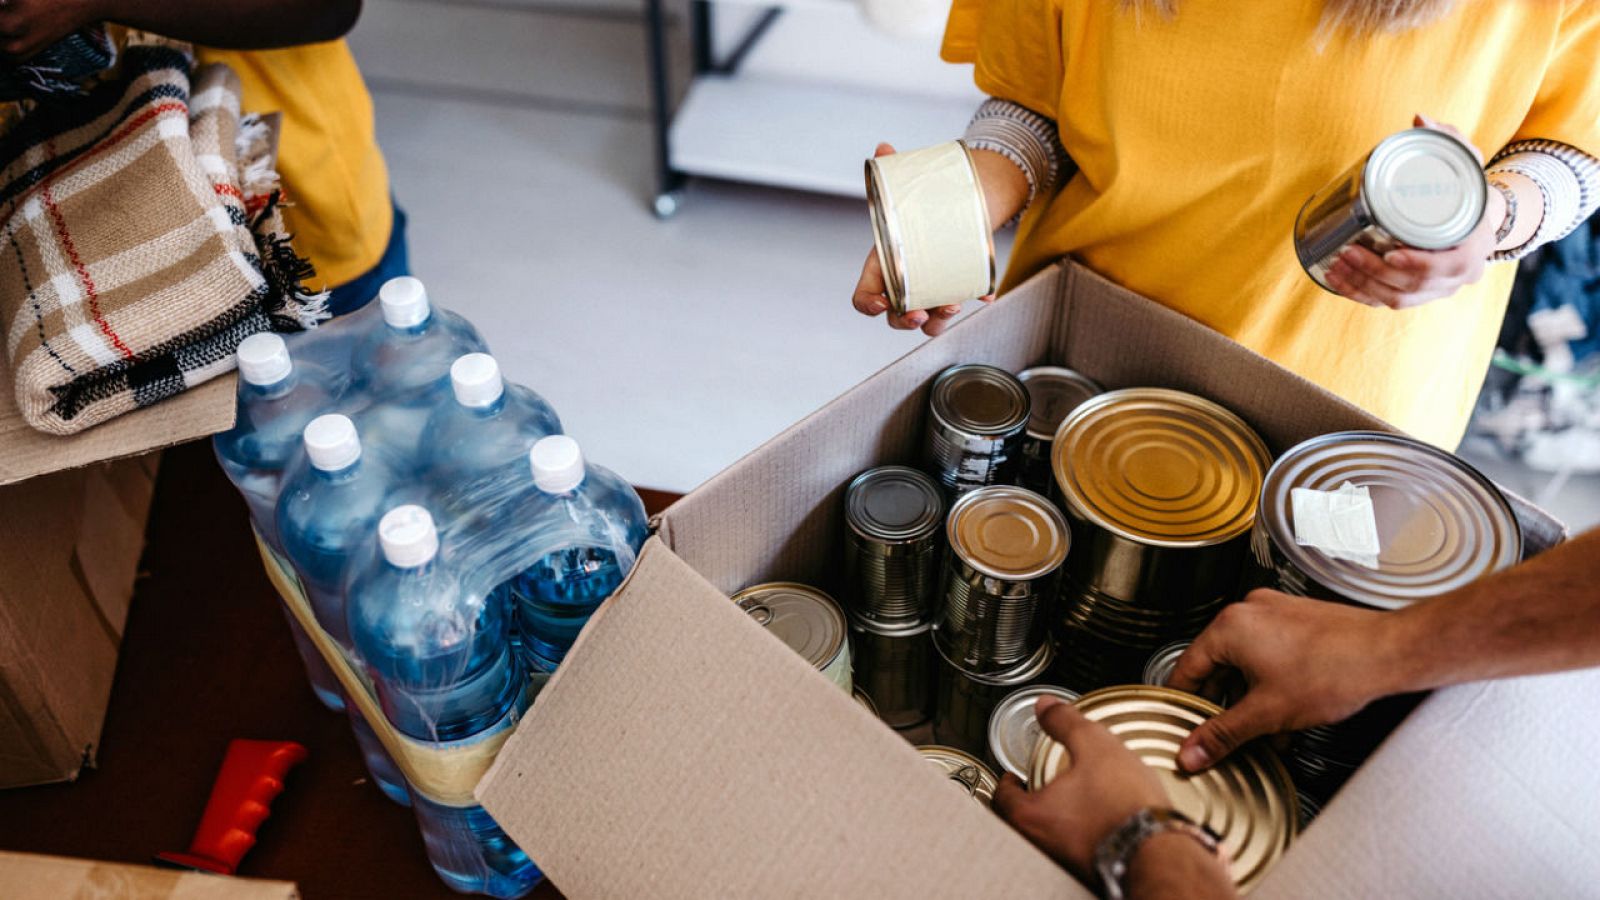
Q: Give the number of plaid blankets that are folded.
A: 1